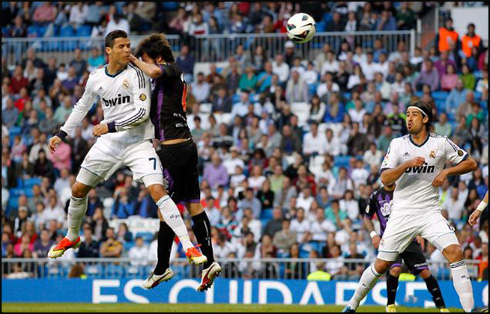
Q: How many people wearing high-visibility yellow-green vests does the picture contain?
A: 2